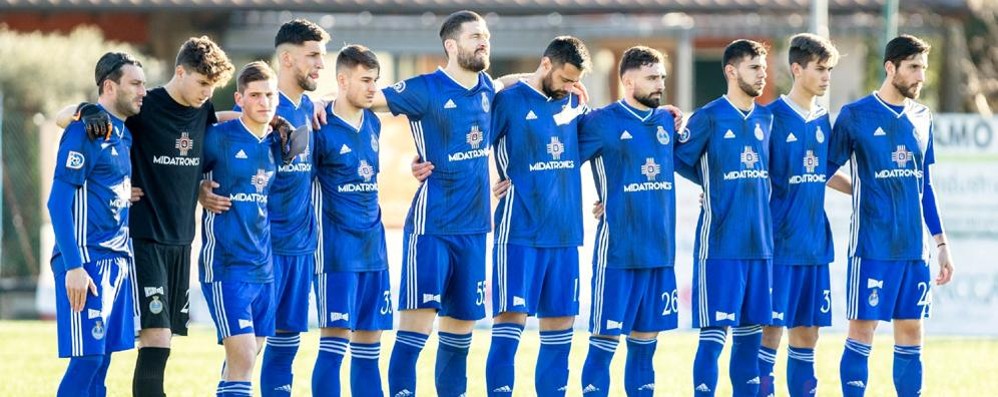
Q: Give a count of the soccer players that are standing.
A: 11